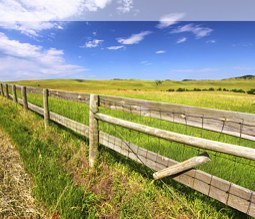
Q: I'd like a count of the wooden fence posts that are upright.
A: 6